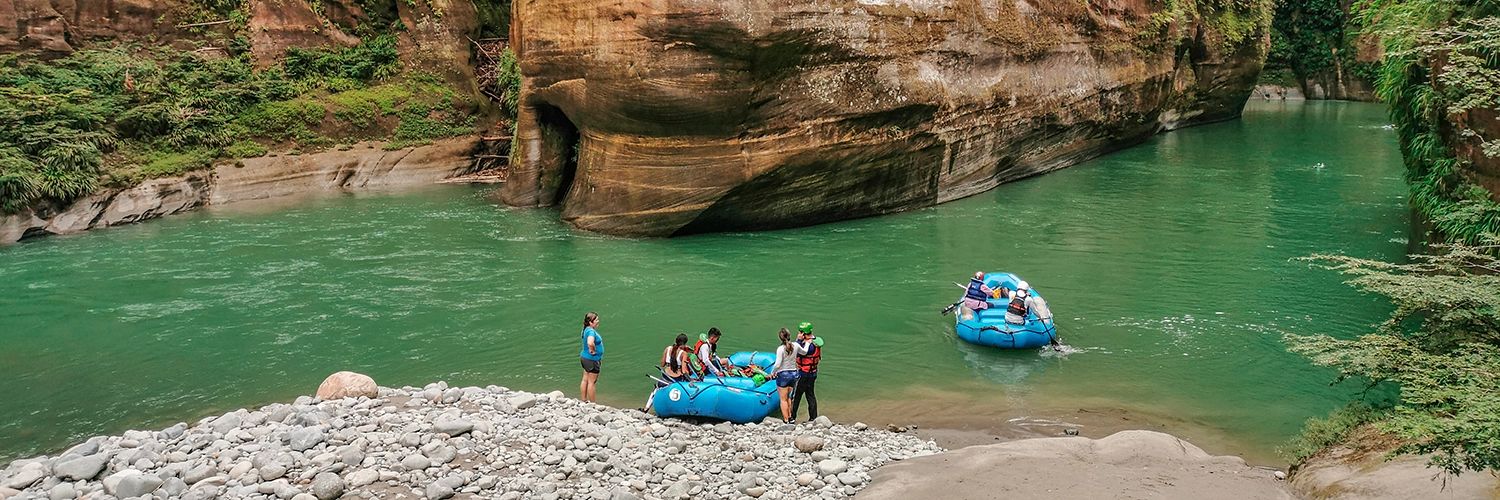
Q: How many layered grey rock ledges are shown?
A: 1